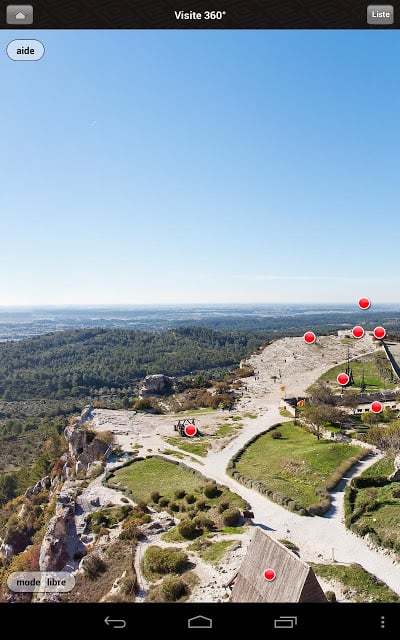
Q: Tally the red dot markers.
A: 8